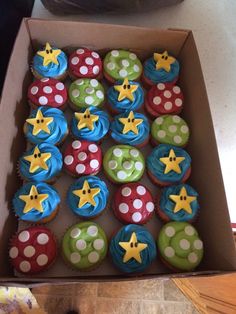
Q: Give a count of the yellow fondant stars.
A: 12